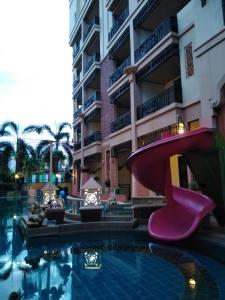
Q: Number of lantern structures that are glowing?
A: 2